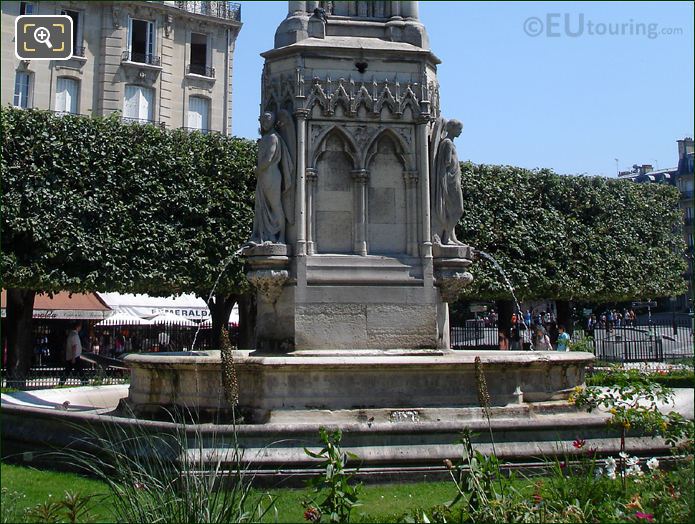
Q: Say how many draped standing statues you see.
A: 2